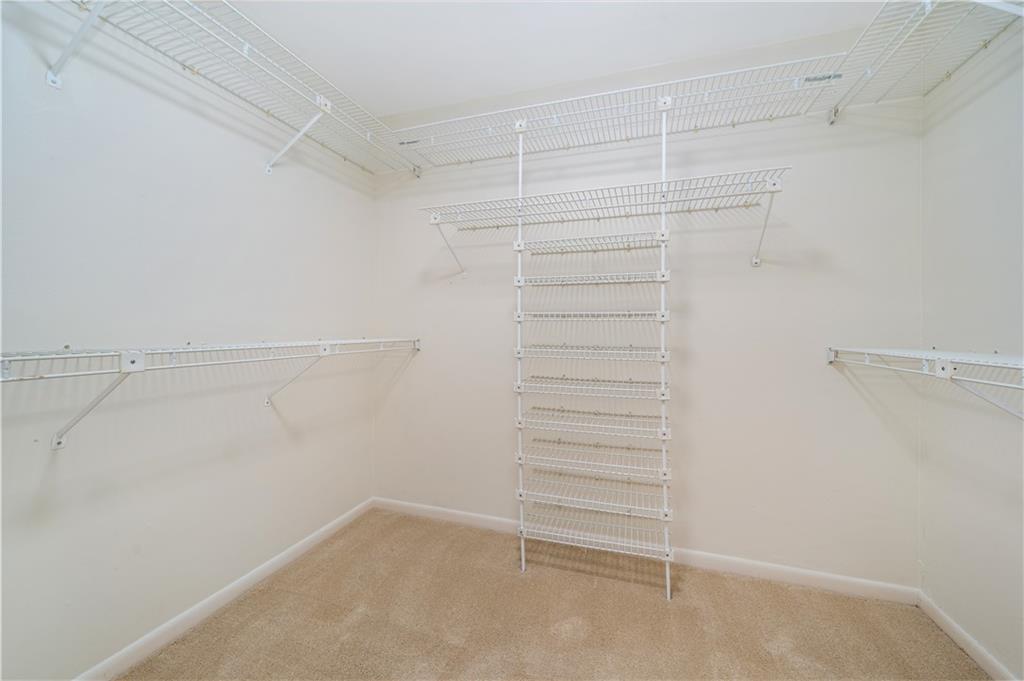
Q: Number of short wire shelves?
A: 9